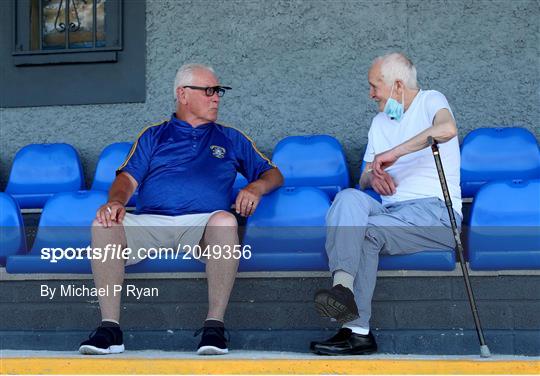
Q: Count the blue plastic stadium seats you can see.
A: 12